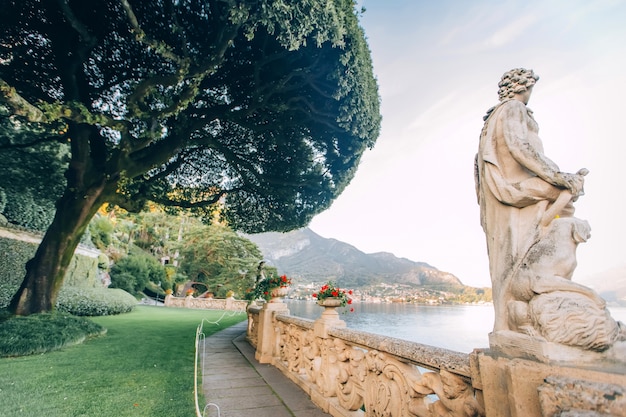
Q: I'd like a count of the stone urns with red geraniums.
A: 2